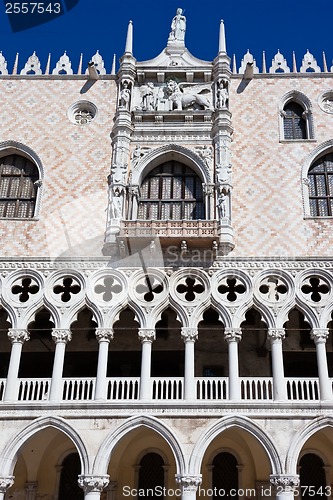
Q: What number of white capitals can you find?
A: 12